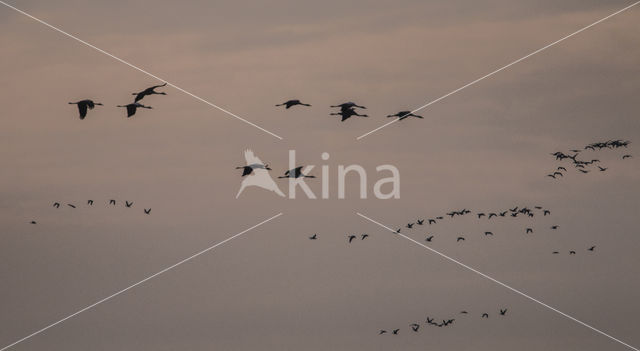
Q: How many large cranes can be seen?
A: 9